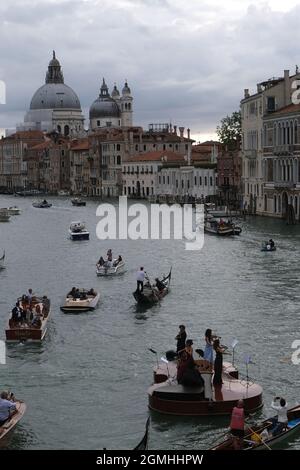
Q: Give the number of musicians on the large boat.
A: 4